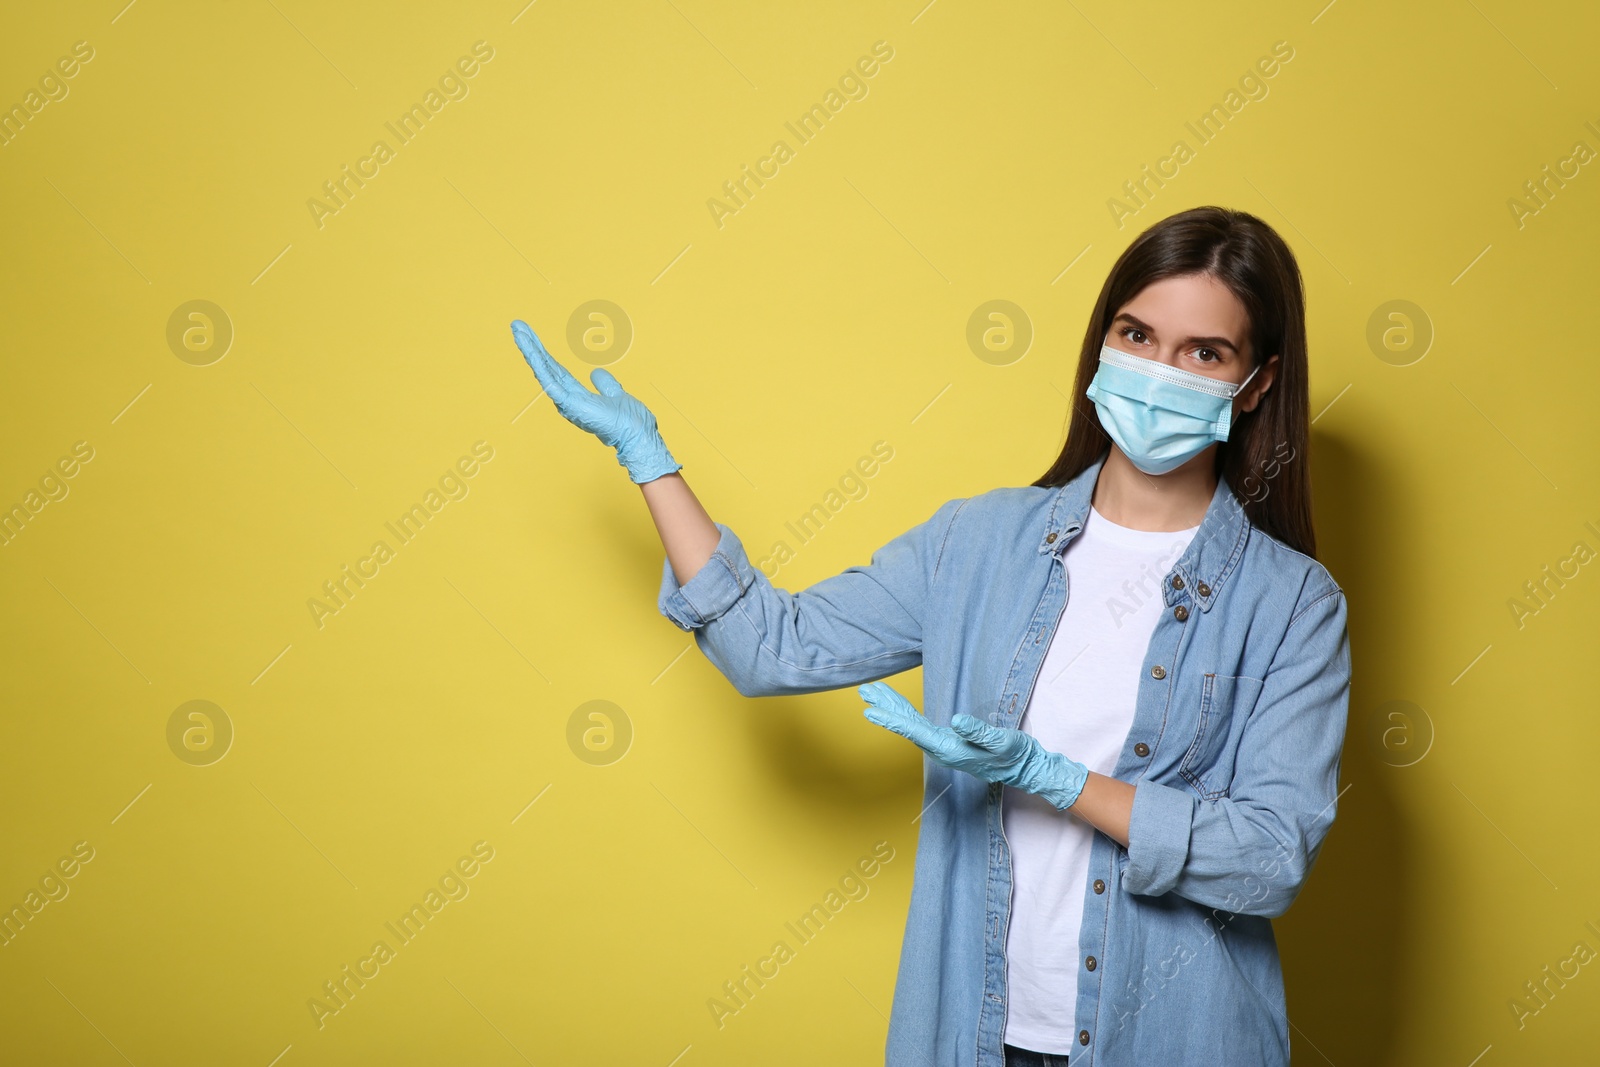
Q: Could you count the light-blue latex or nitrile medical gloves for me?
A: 2